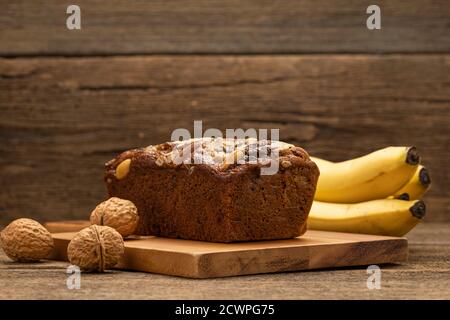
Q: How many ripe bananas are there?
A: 4